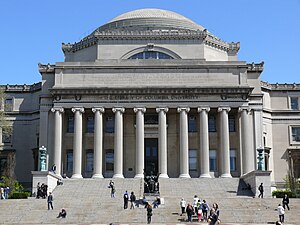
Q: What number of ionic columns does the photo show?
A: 10